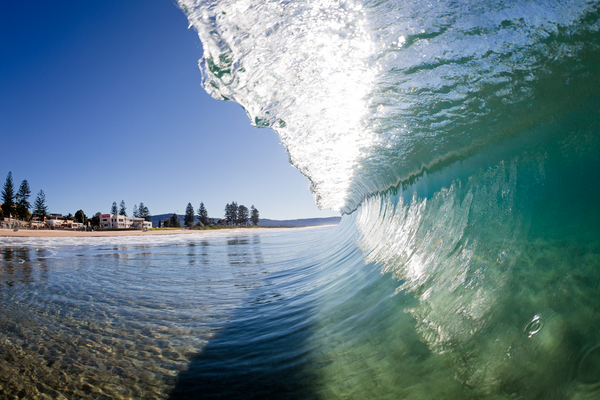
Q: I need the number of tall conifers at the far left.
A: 3